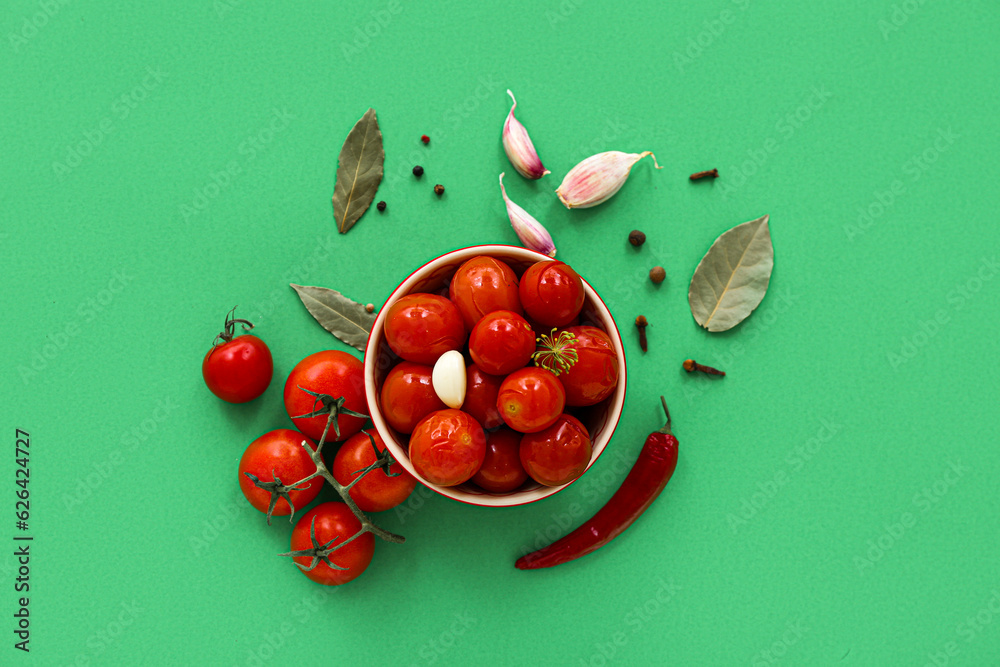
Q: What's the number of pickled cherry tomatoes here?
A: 11